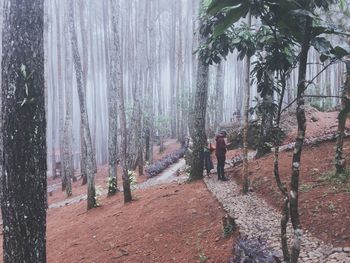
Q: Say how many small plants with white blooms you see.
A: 3